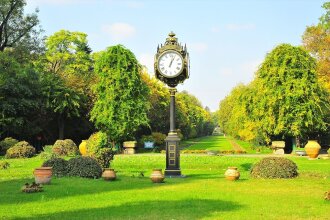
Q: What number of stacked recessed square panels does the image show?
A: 3